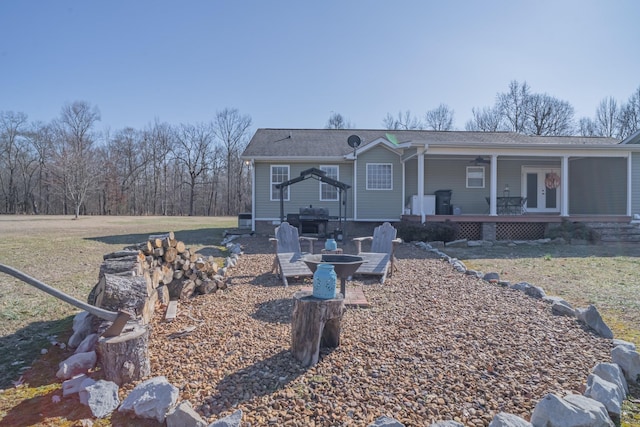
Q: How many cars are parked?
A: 0